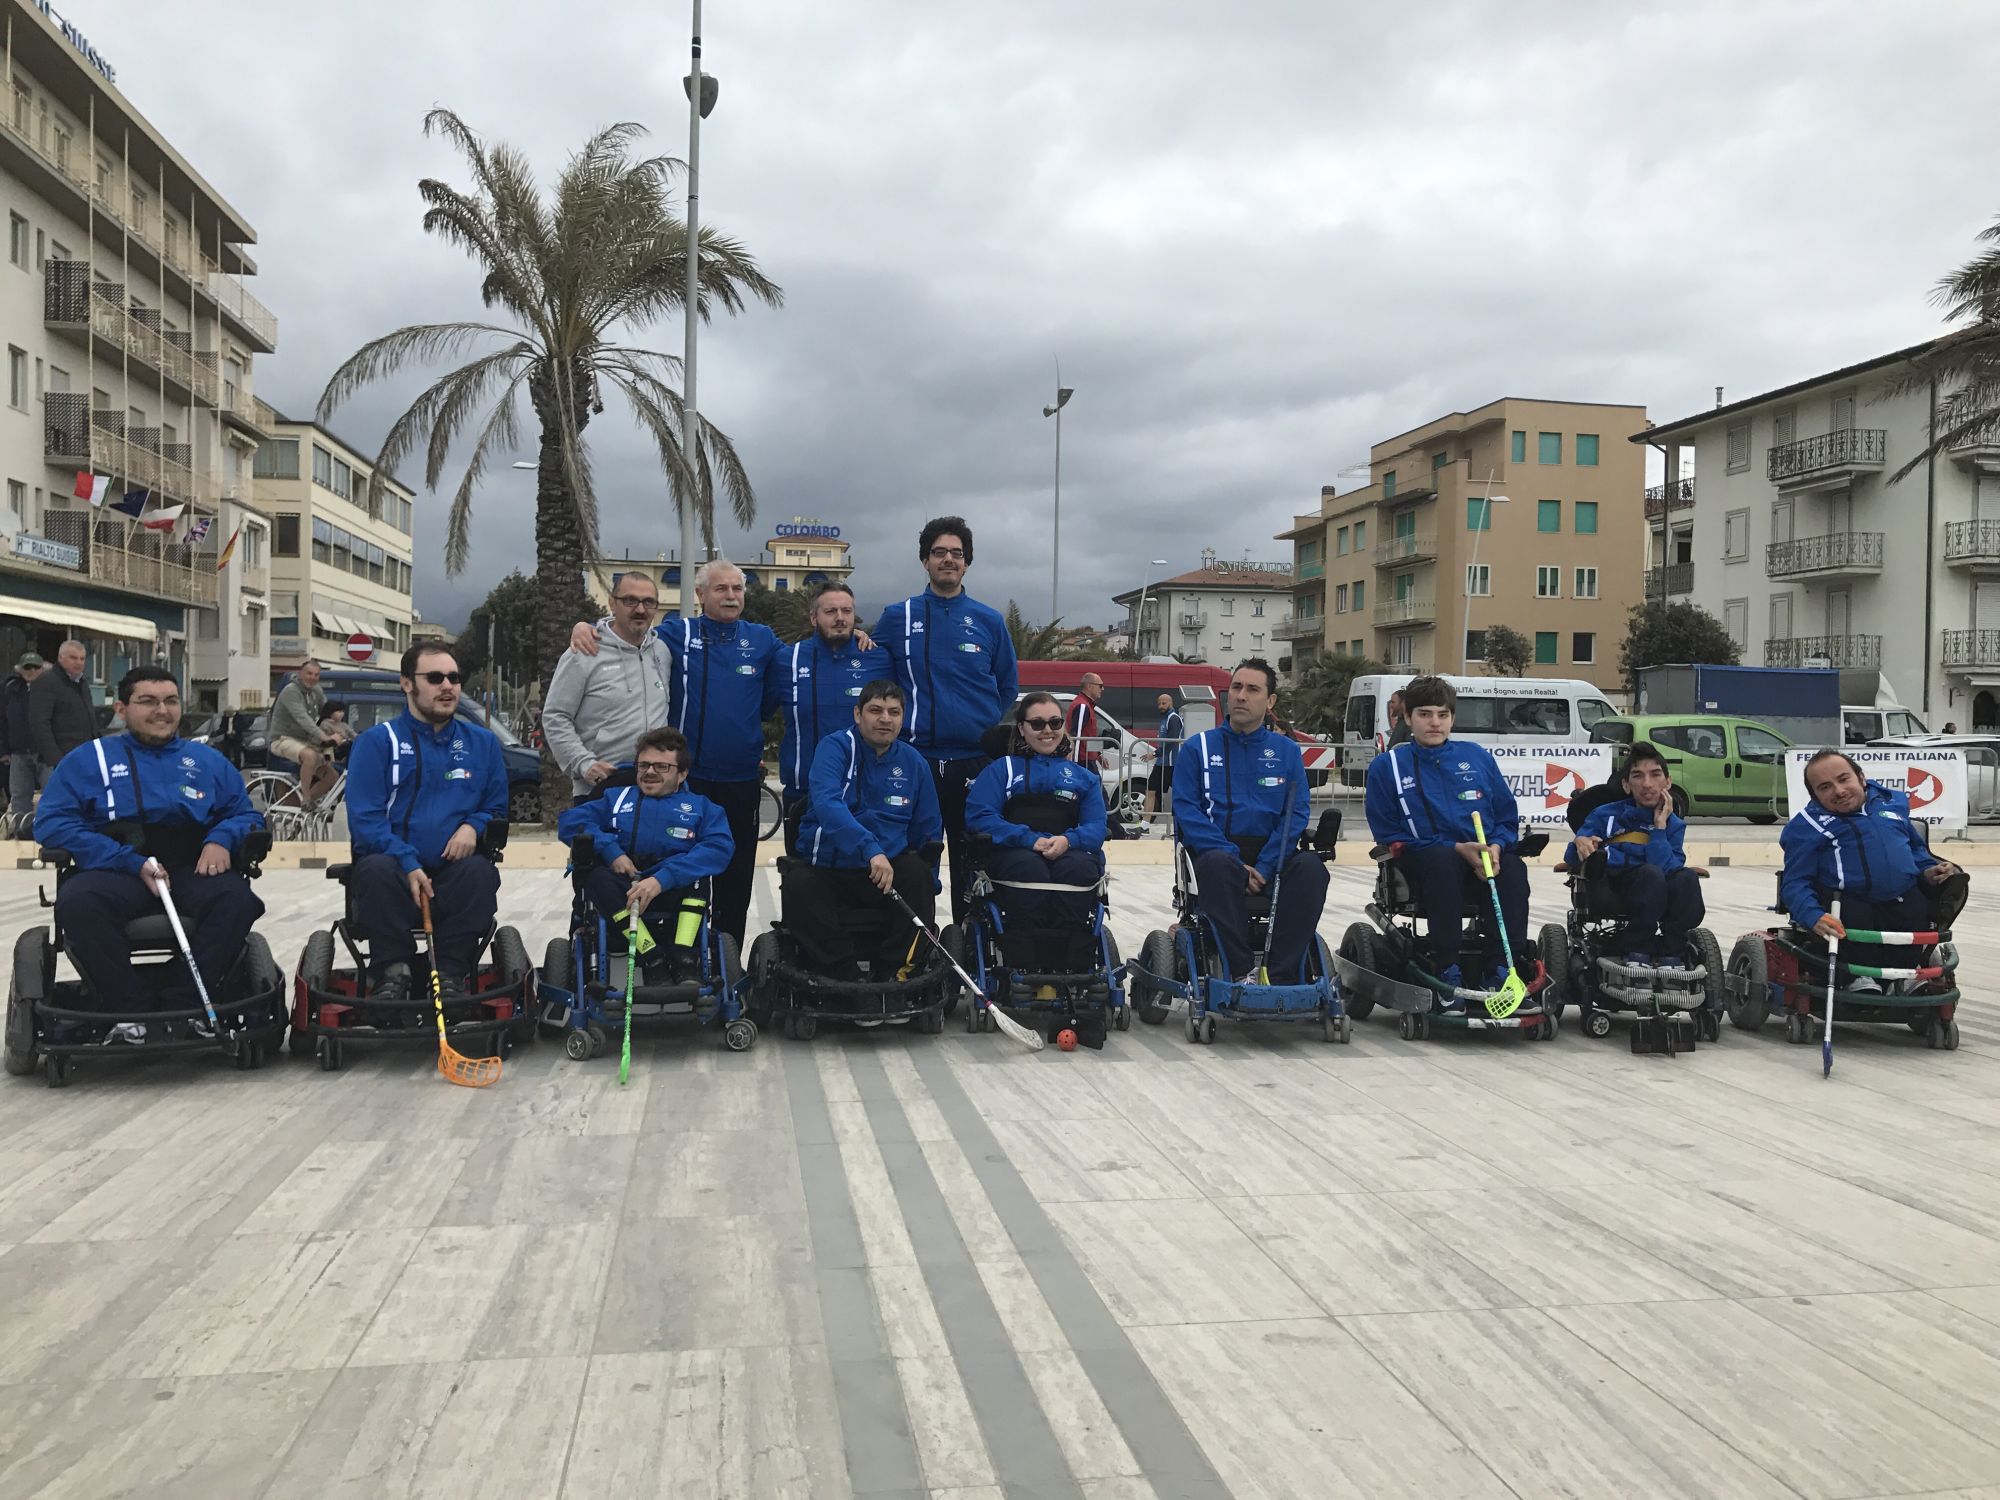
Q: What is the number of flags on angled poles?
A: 5